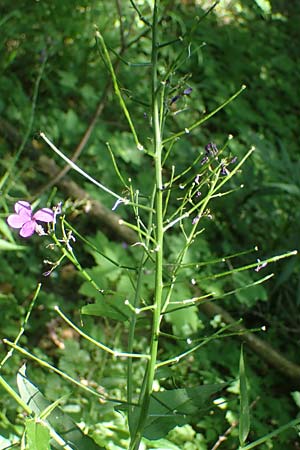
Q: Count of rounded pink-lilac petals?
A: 4